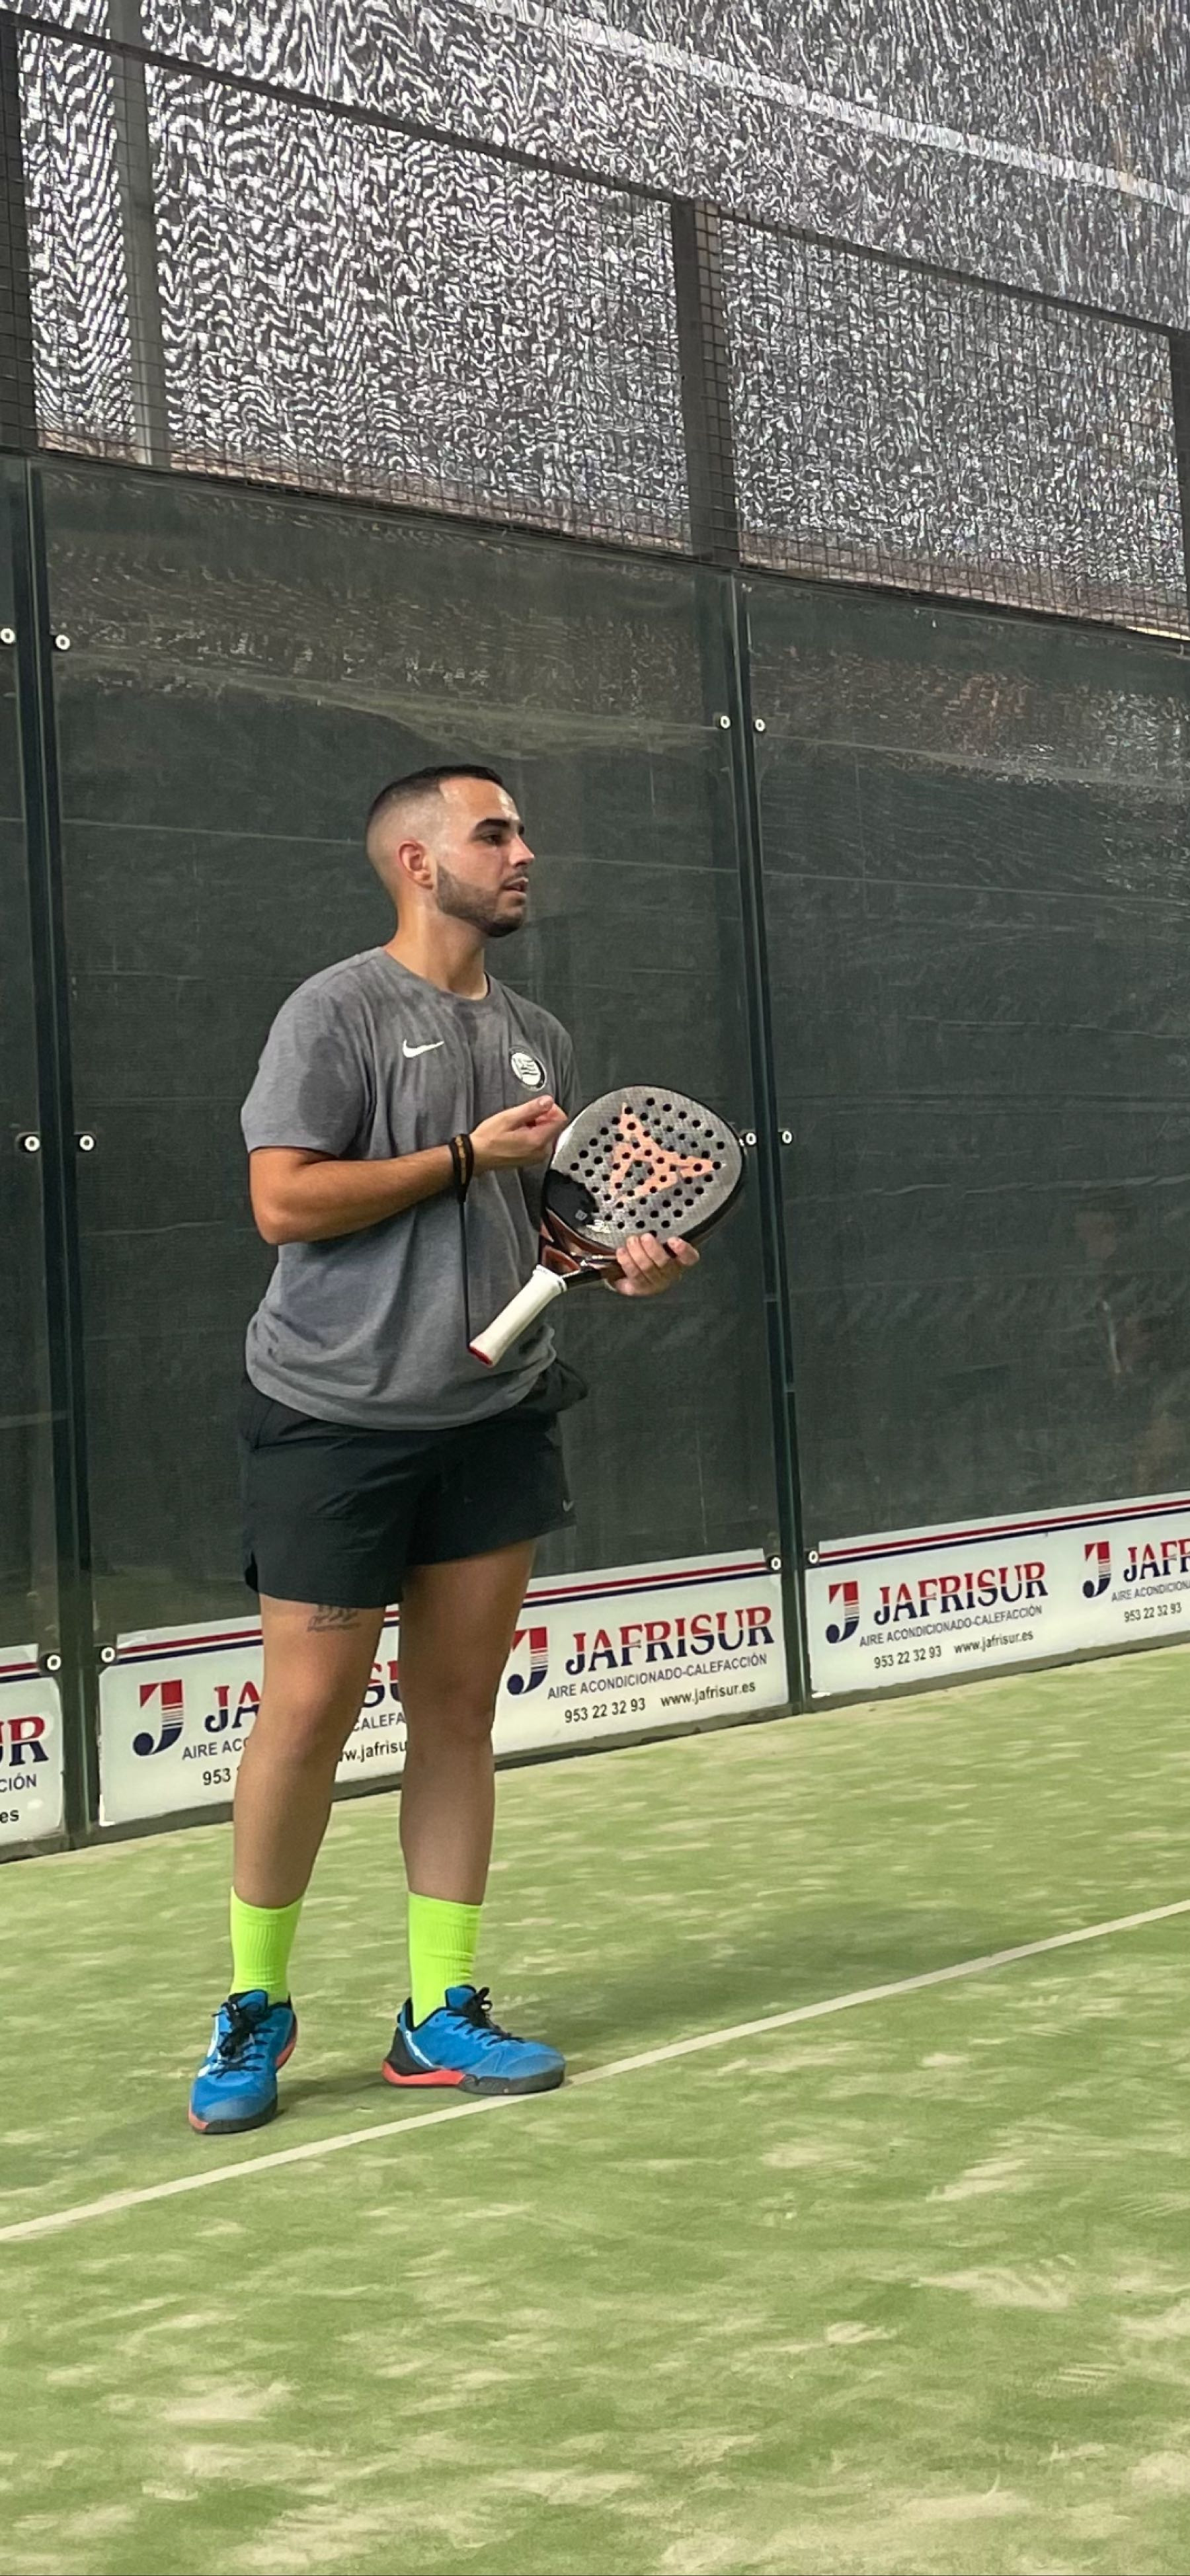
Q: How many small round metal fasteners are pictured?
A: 12